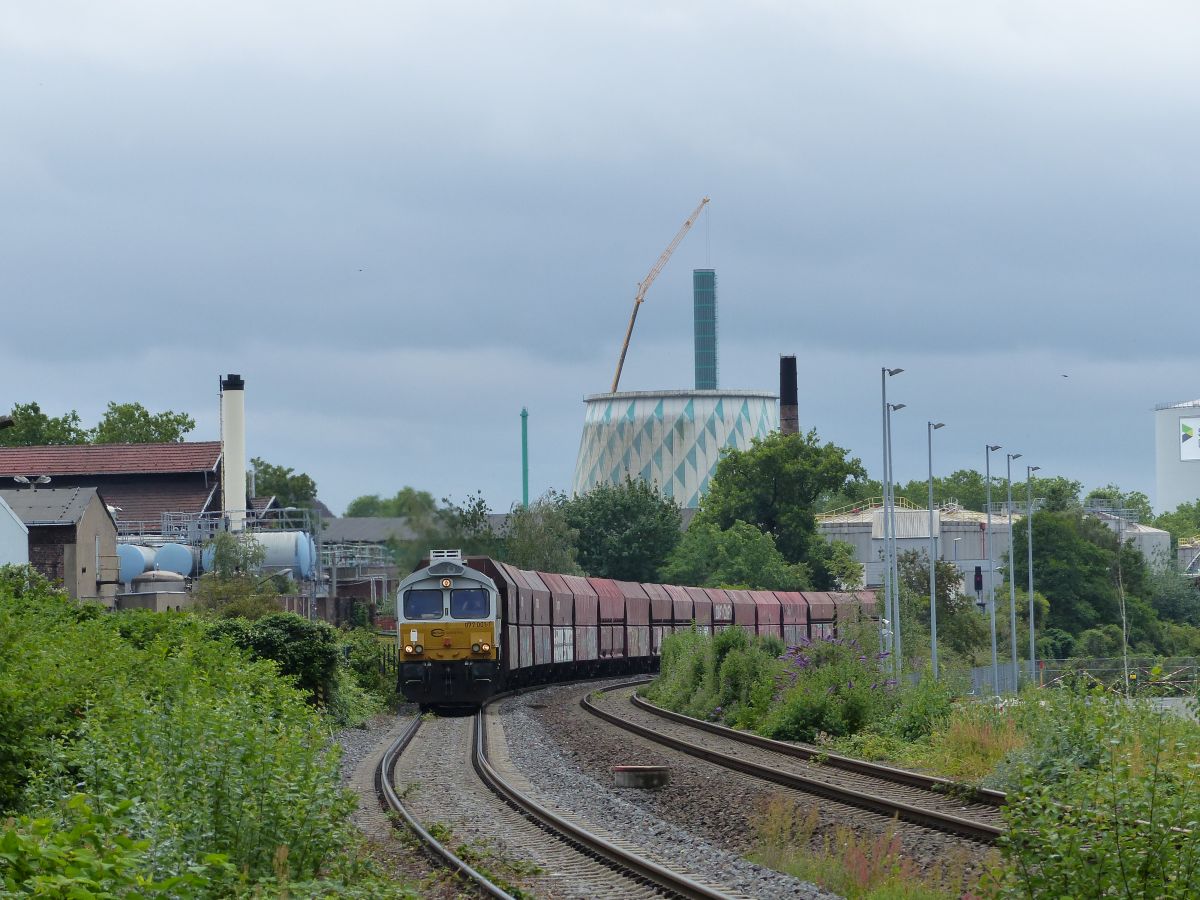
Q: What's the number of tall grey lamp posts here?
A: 6